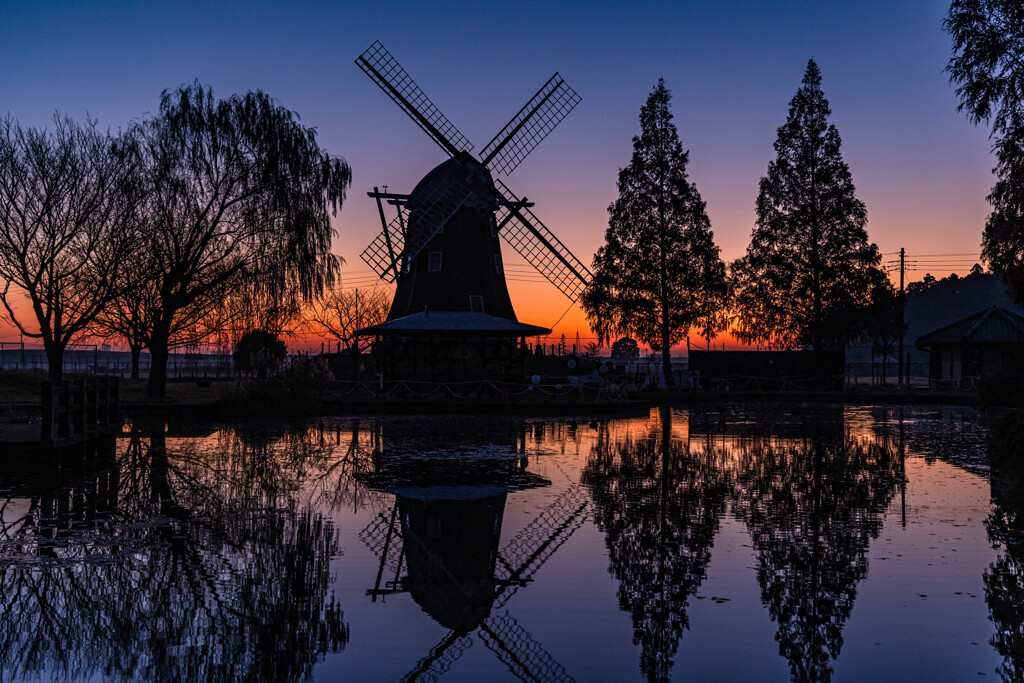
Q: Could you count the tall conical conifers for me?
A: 2